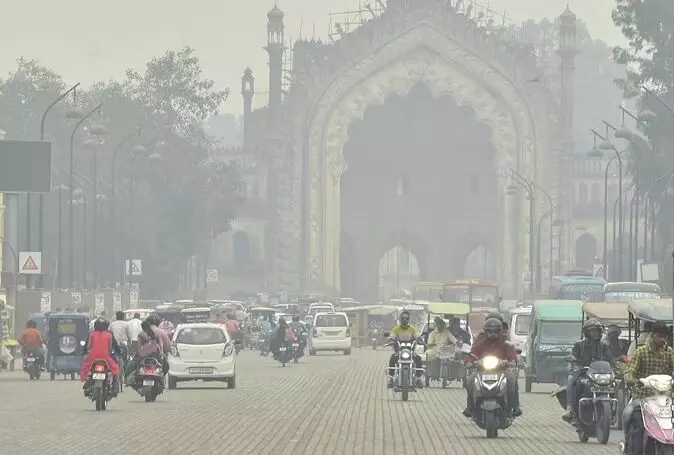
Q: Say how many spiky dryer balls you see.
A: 0